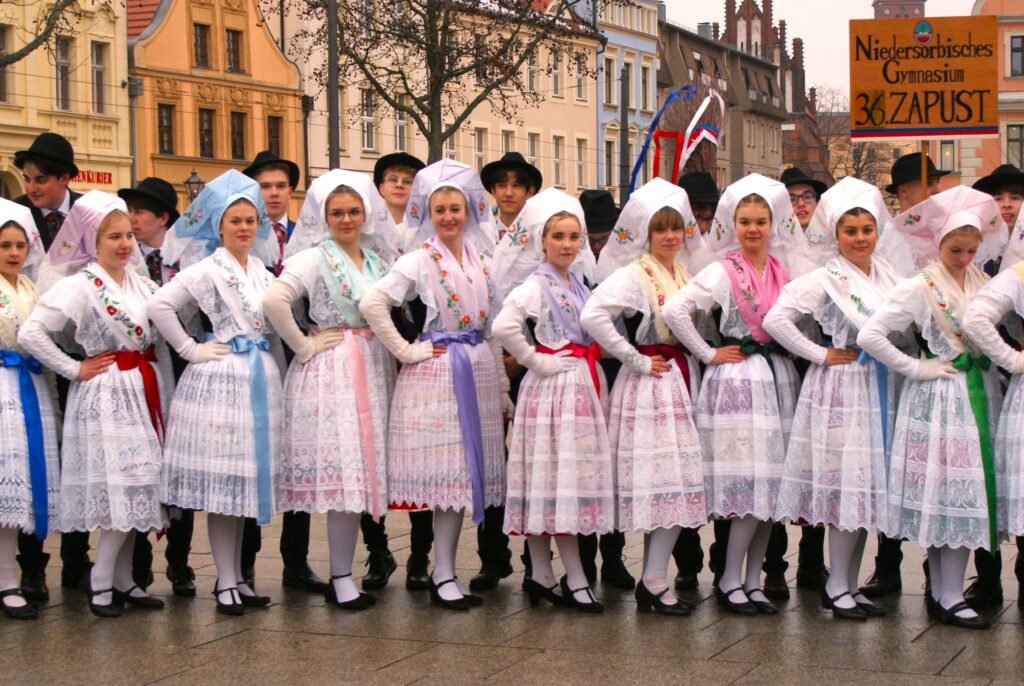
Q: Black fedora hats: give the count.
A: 10